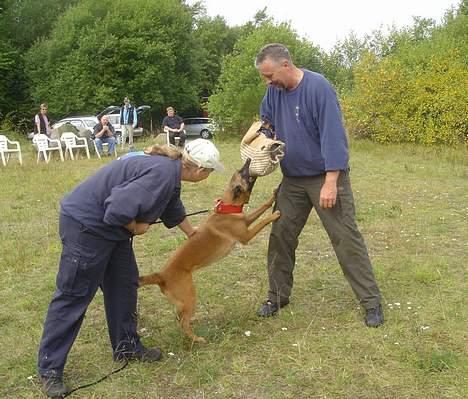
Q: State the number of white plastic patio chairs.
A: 5